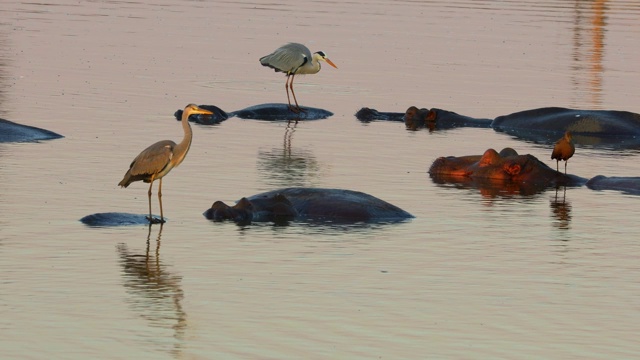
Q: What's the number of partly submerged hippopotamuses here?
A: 6